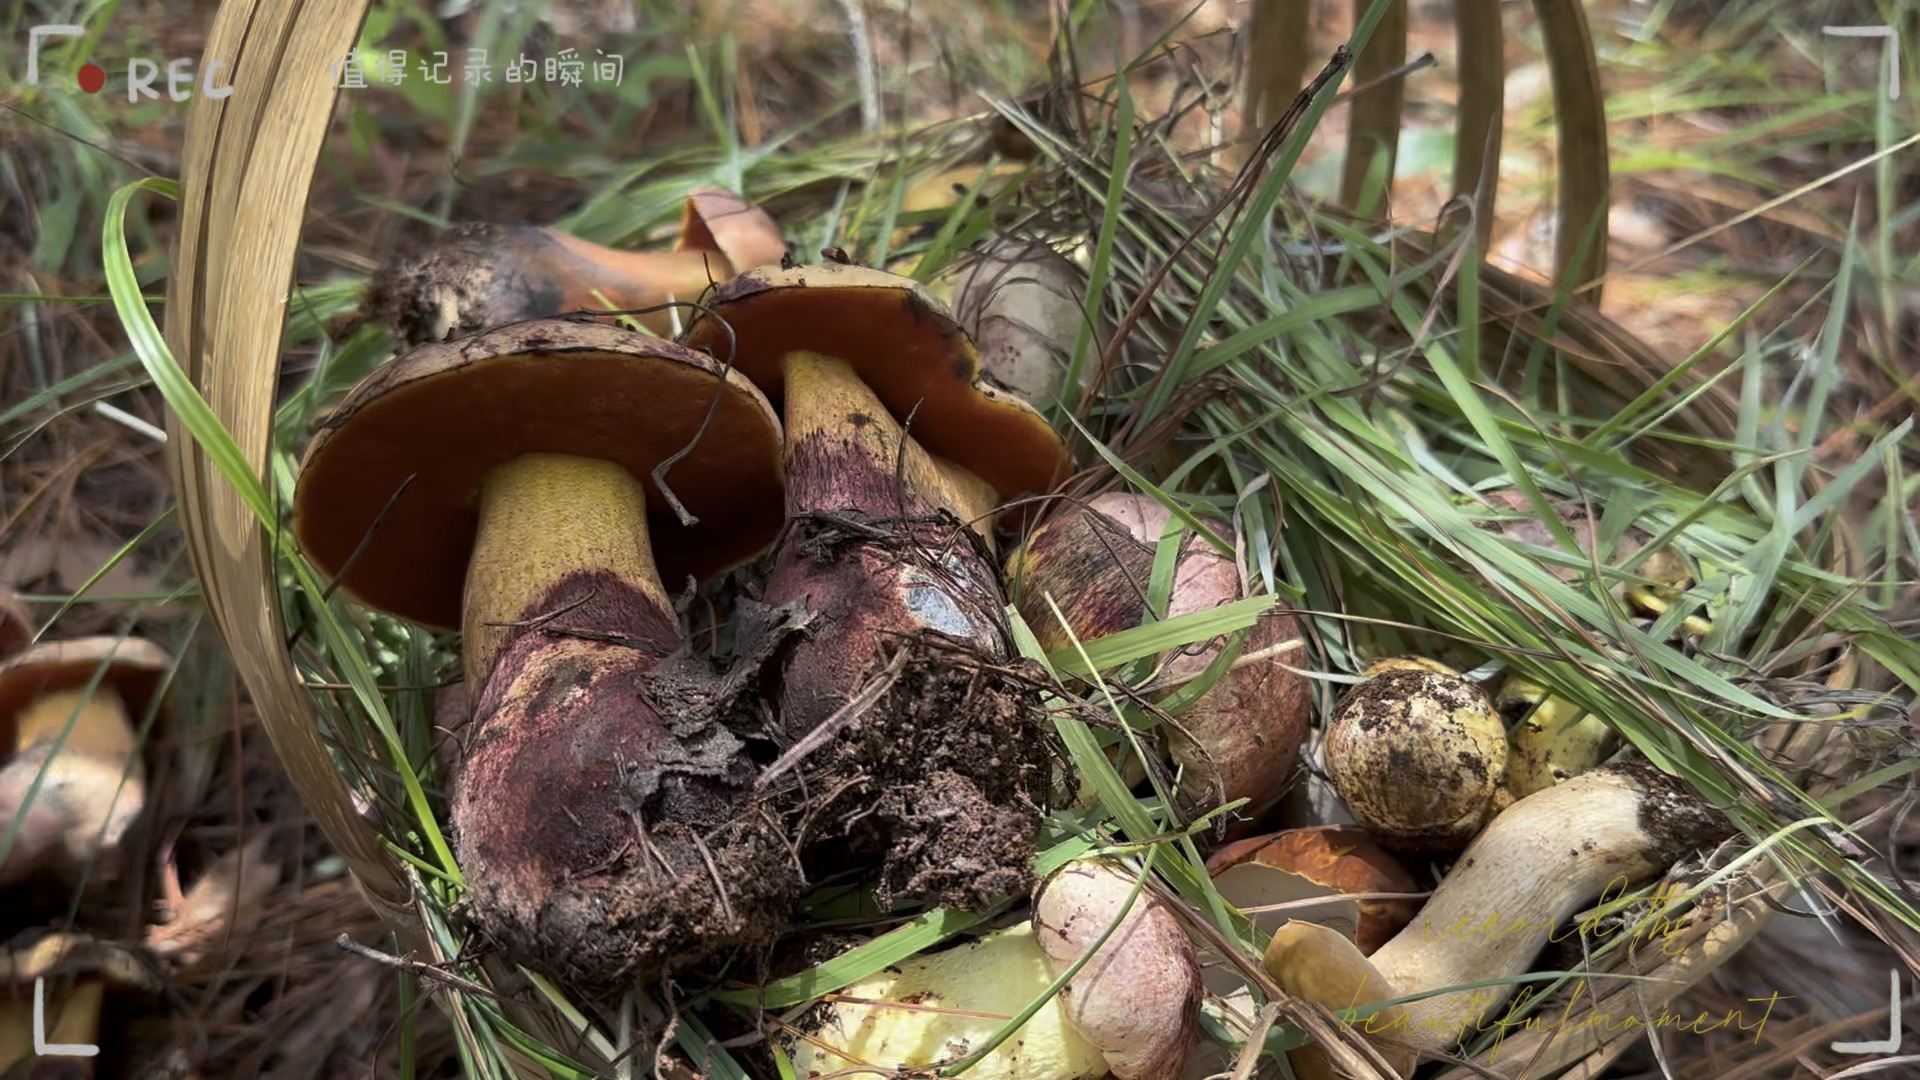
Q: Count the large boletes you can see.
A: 2